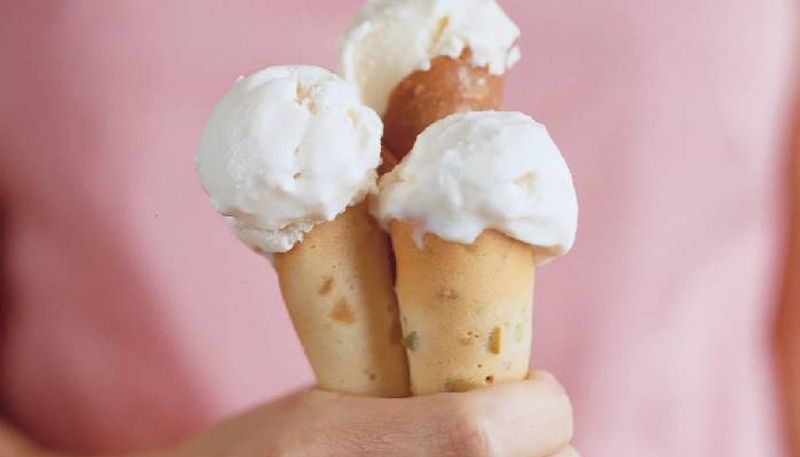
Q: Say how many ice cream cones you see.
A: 3